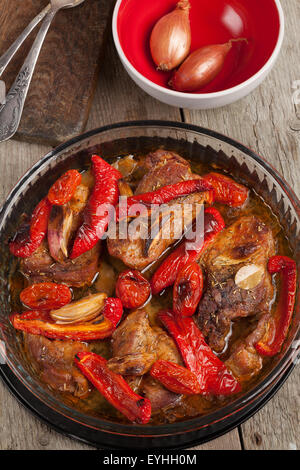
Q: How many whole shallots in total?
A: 2